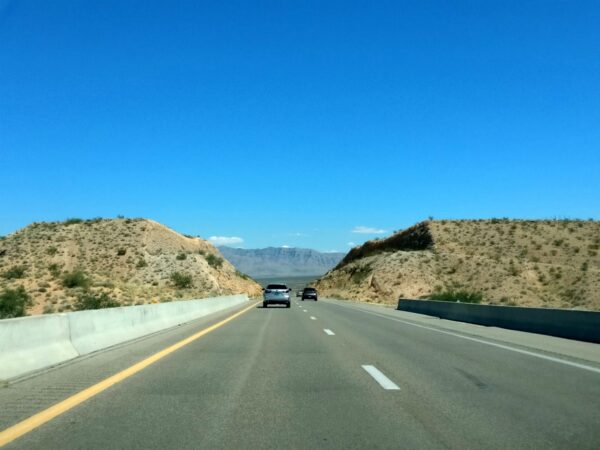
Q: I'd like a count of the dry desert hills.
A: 2